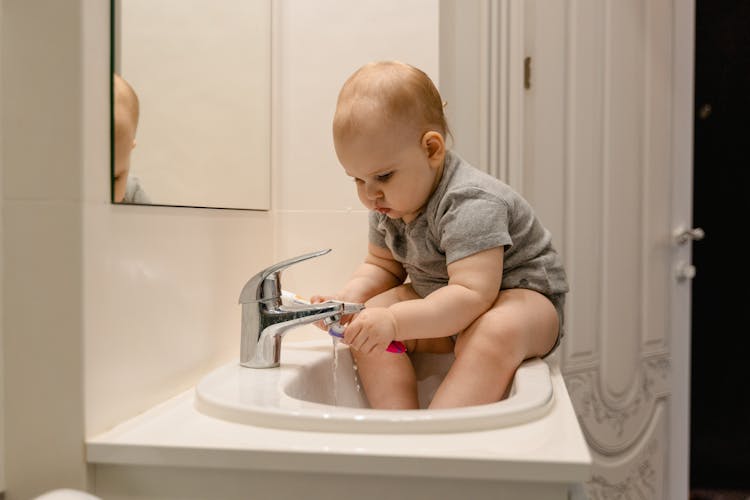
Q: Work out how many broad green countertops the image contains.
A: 0